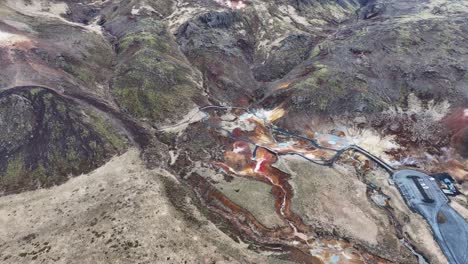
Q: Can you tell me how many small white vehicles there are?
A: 3